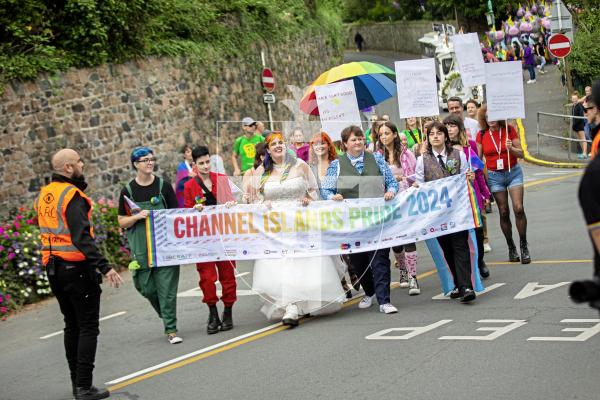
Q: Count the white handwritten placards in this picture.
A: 4